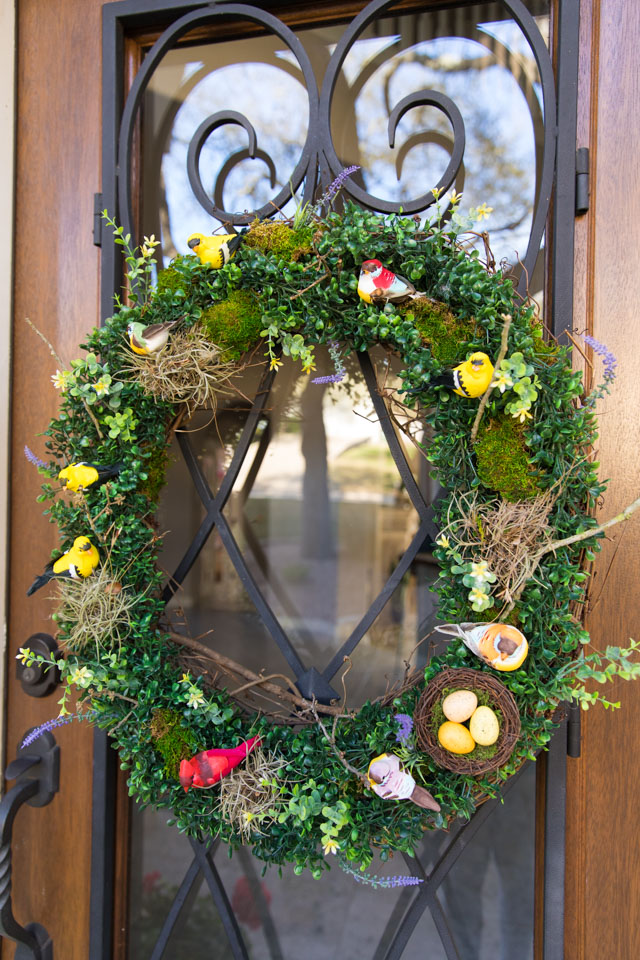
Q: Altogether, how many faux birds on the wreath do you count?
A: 9